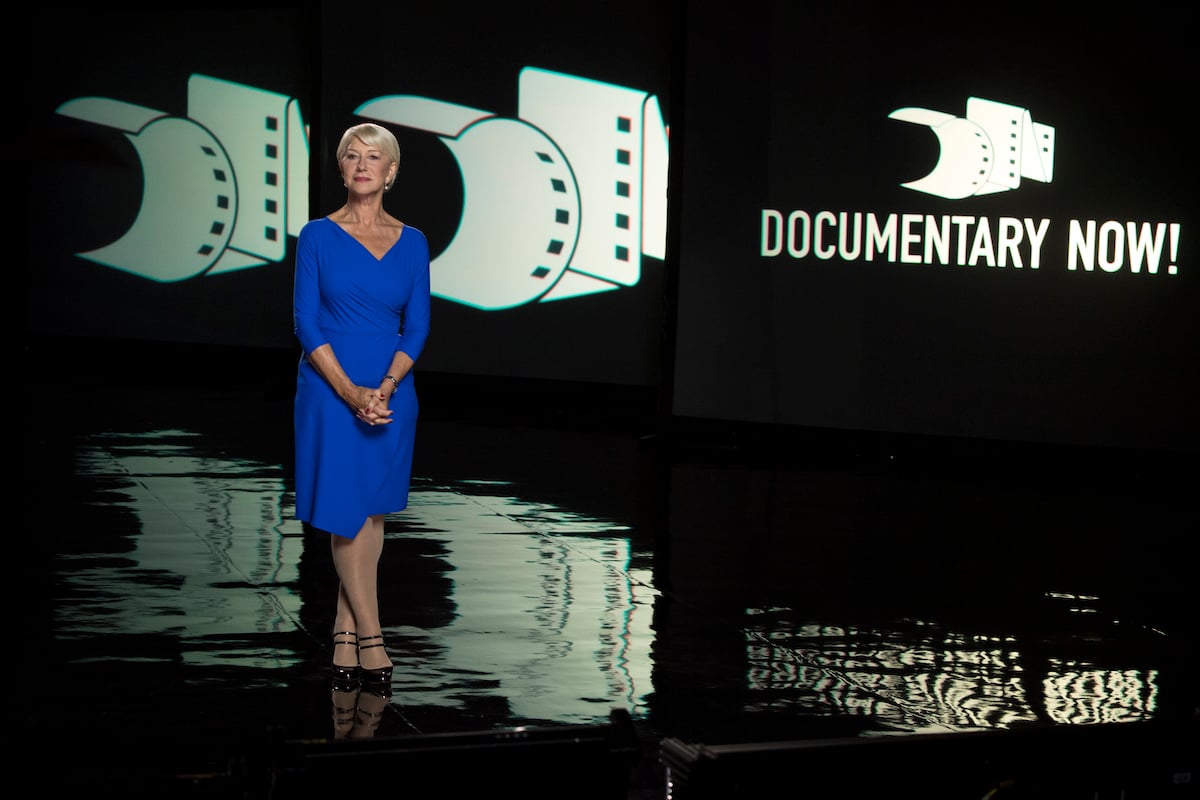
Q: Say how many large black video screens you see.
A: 3